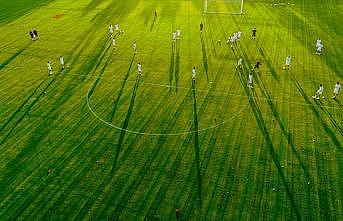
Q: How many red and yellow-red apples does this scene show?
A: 0